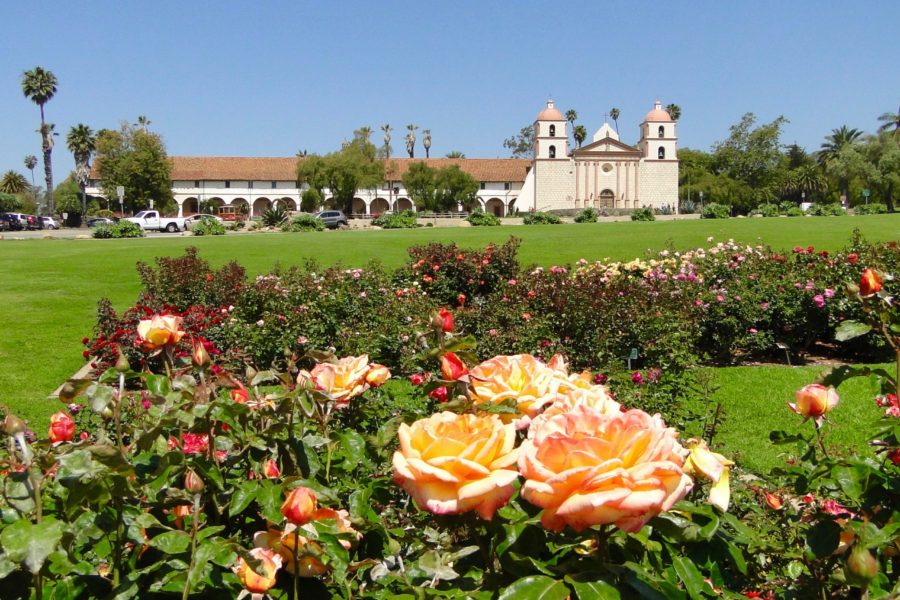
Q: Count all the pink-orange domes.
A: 2